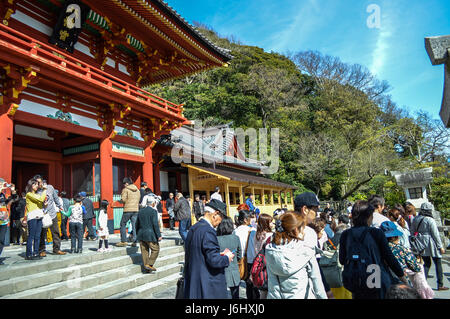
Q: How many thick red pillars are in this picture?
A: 3